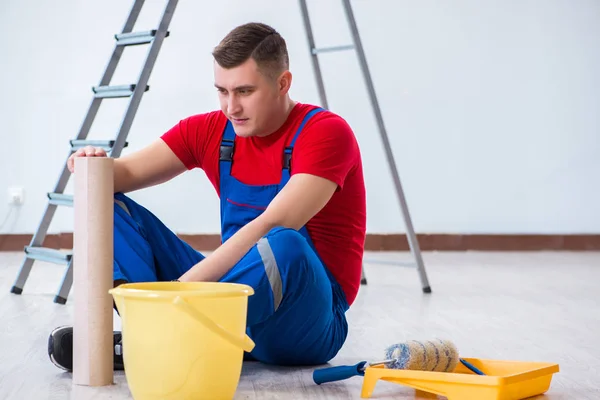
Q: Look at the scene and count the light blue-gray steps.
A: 5